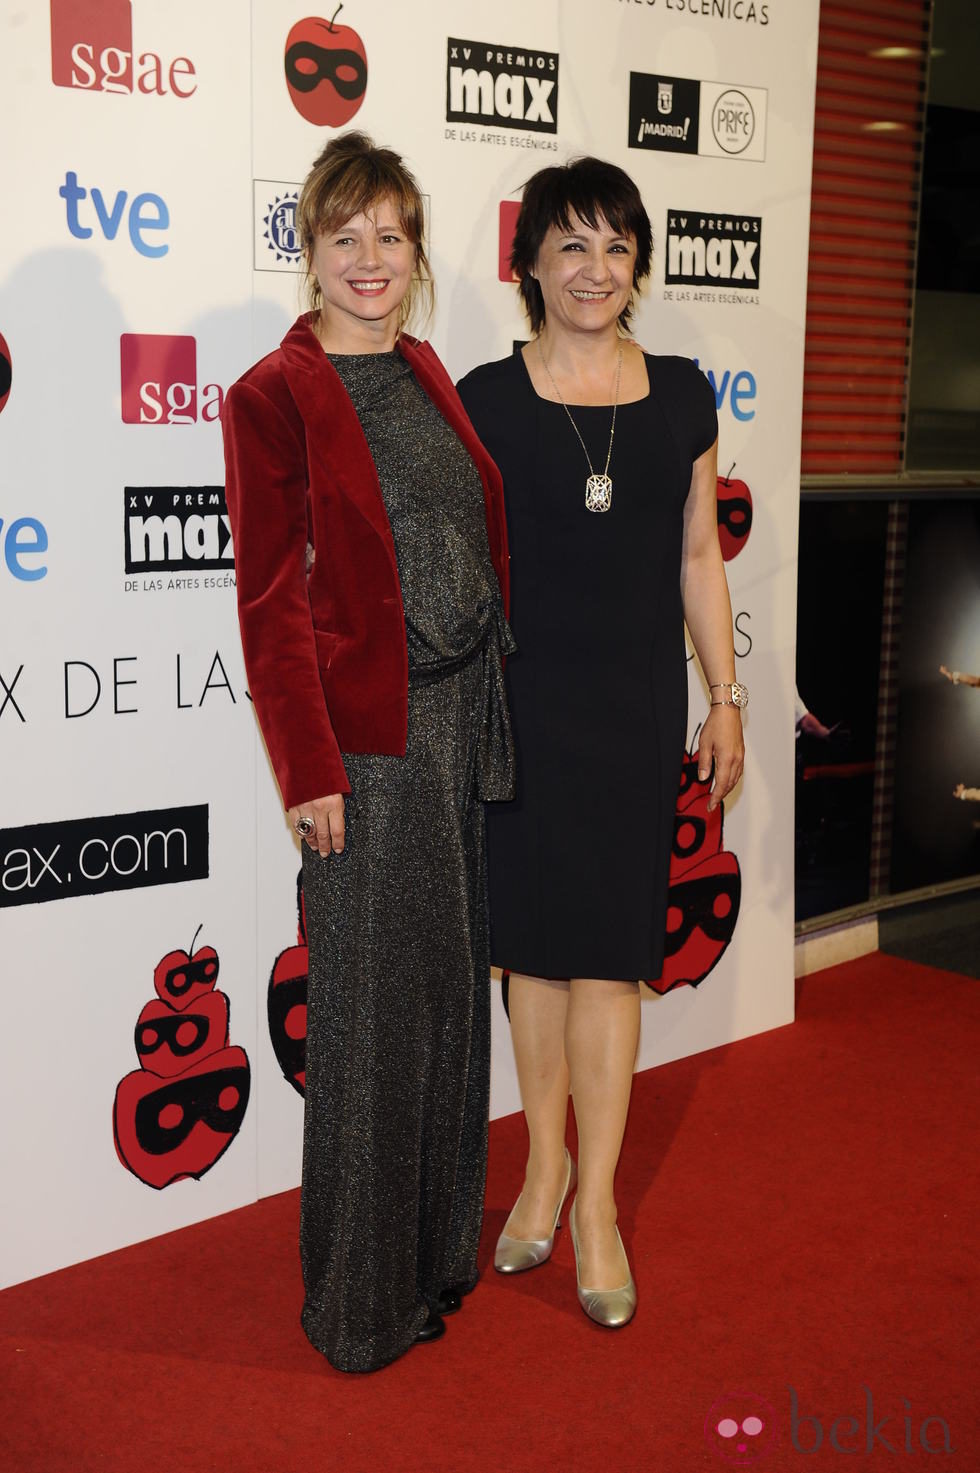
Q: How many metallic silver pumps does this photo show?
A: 2